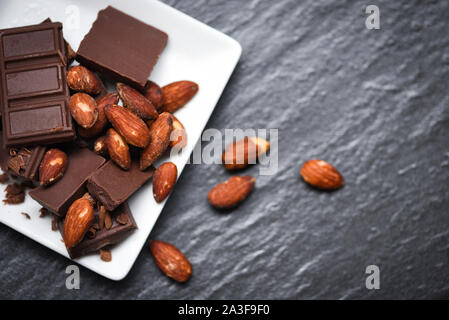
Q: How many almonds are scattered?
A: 4